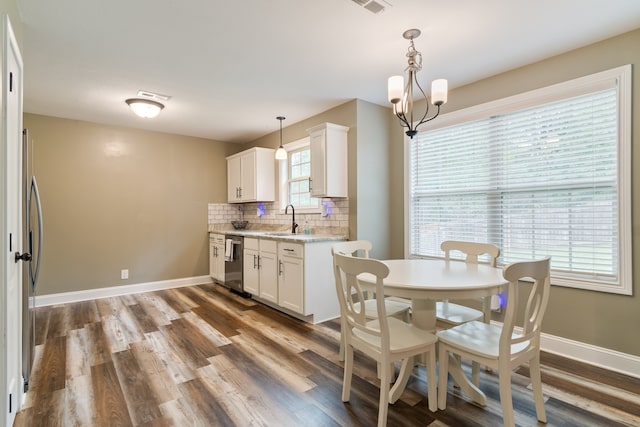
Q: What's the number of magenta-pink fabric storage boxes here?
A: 0